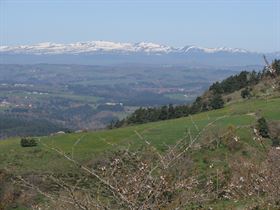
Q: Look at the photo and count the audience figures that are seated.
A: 0